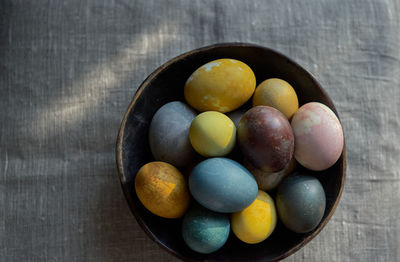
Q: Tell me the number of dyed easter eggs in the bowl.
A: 13